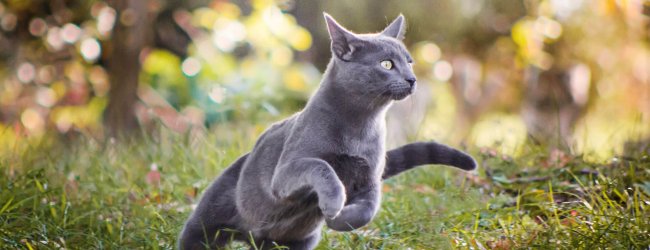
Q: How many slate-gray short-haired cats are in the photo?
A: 1